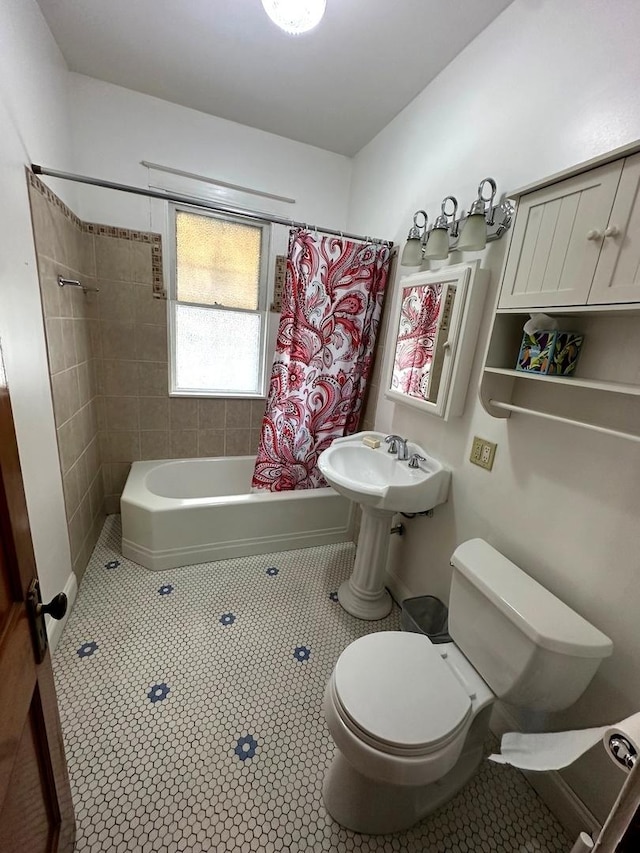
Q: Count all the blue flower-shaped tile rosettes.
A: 9